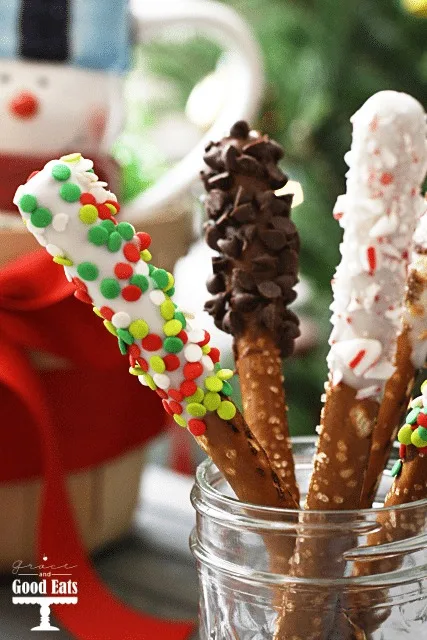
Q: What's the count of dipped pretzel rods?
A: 5